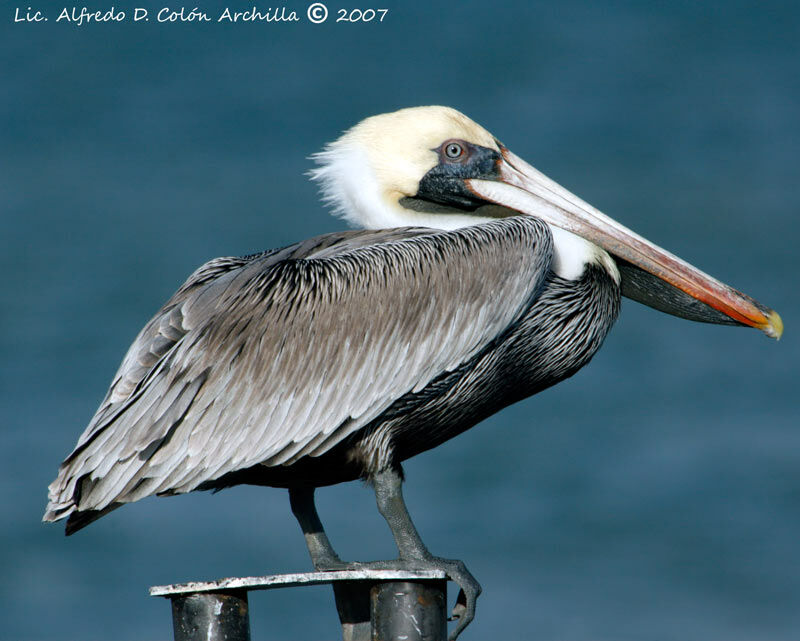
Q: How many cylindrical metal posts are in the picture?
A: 2